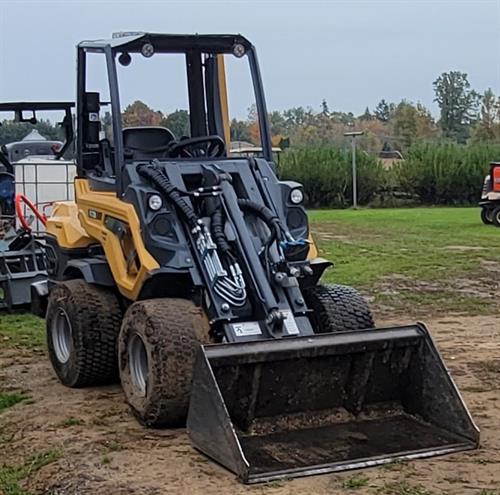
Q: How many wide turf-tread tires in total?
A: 3